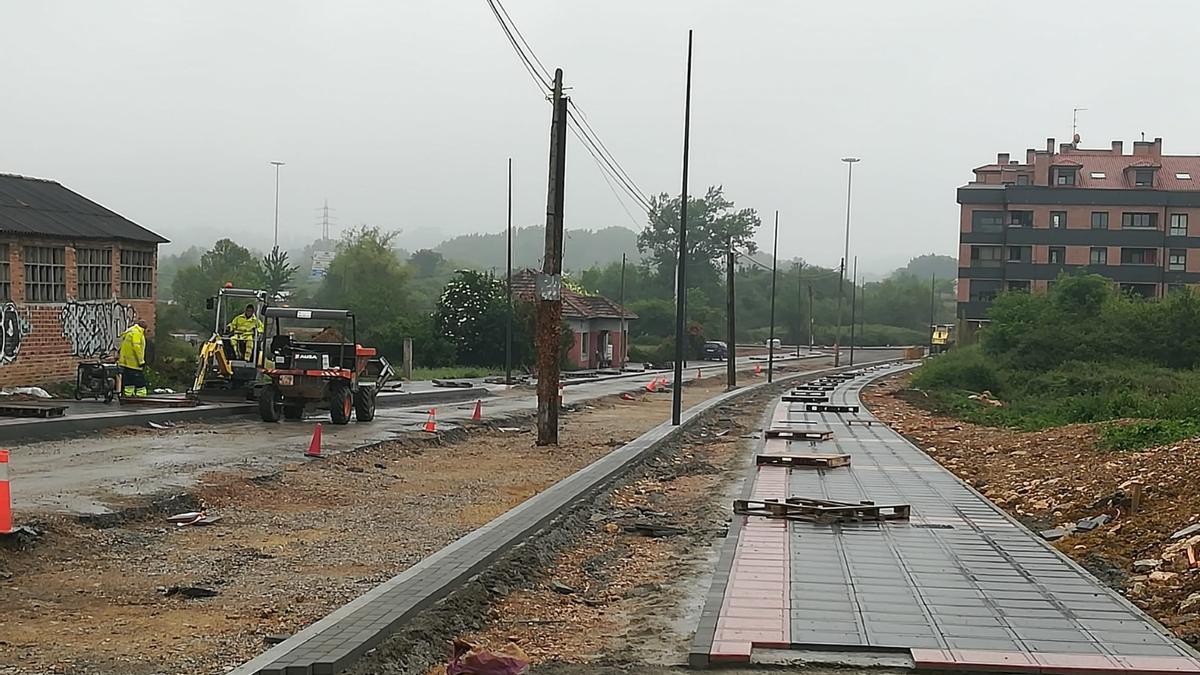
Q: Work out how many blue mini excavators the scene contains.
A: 0